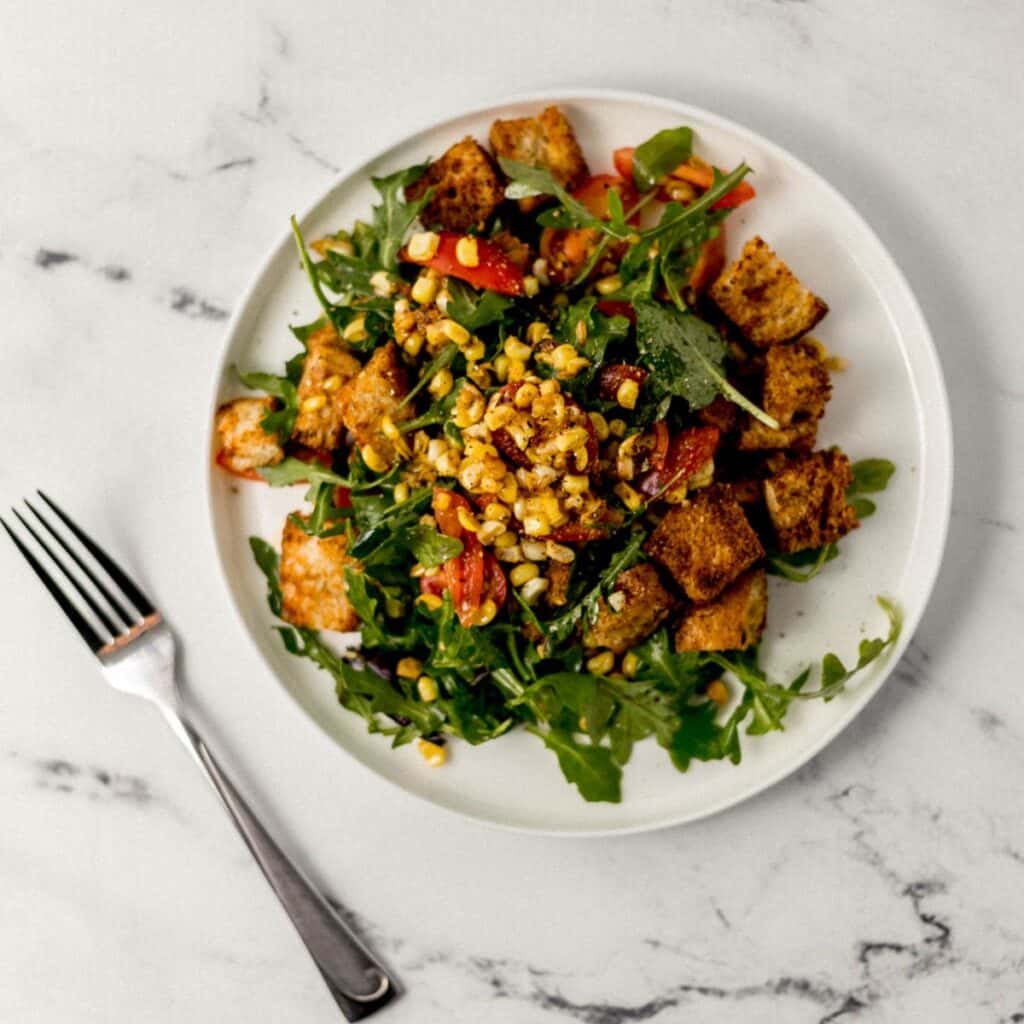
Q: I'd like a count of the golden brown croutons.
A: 12